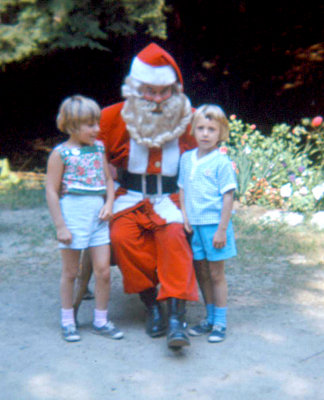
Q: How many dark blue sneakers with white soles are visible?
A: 4